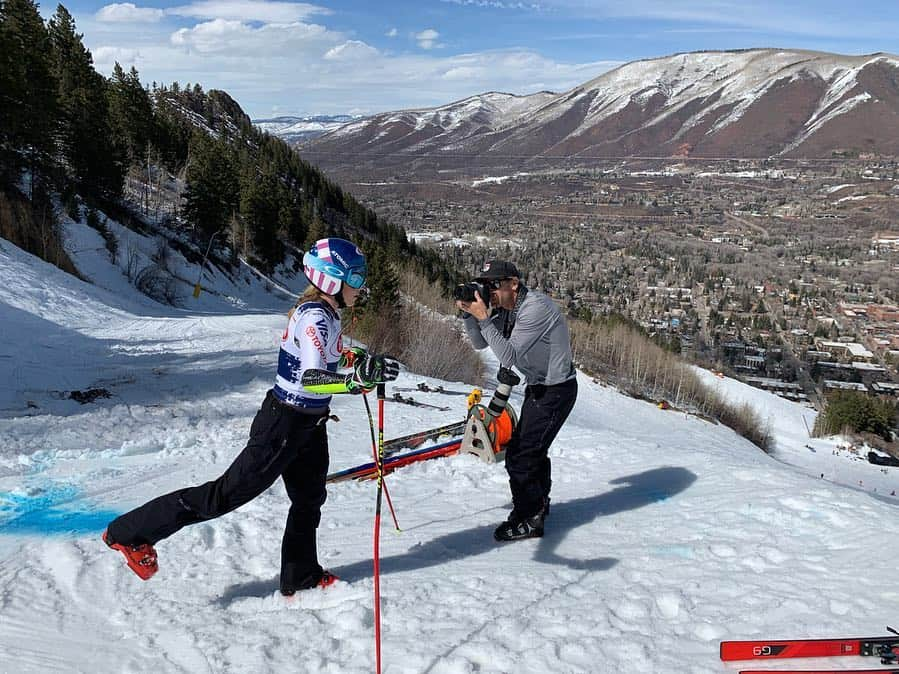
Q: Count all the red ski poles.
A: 2